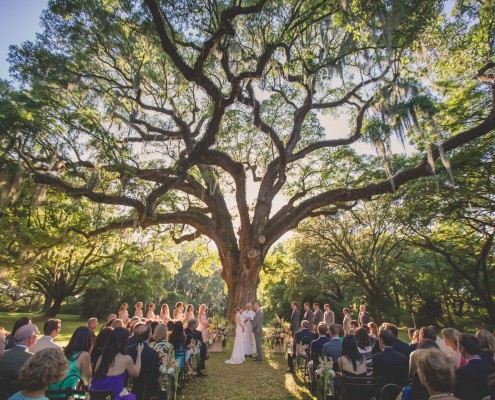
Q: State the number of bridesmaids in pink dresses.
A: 7